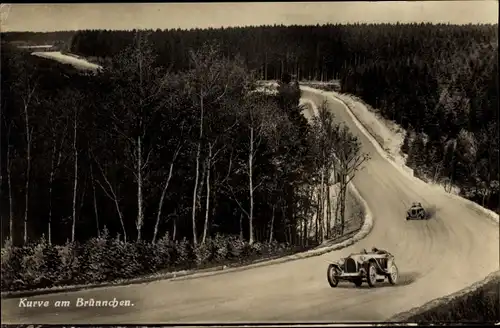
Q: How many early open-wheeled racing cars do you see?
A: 2